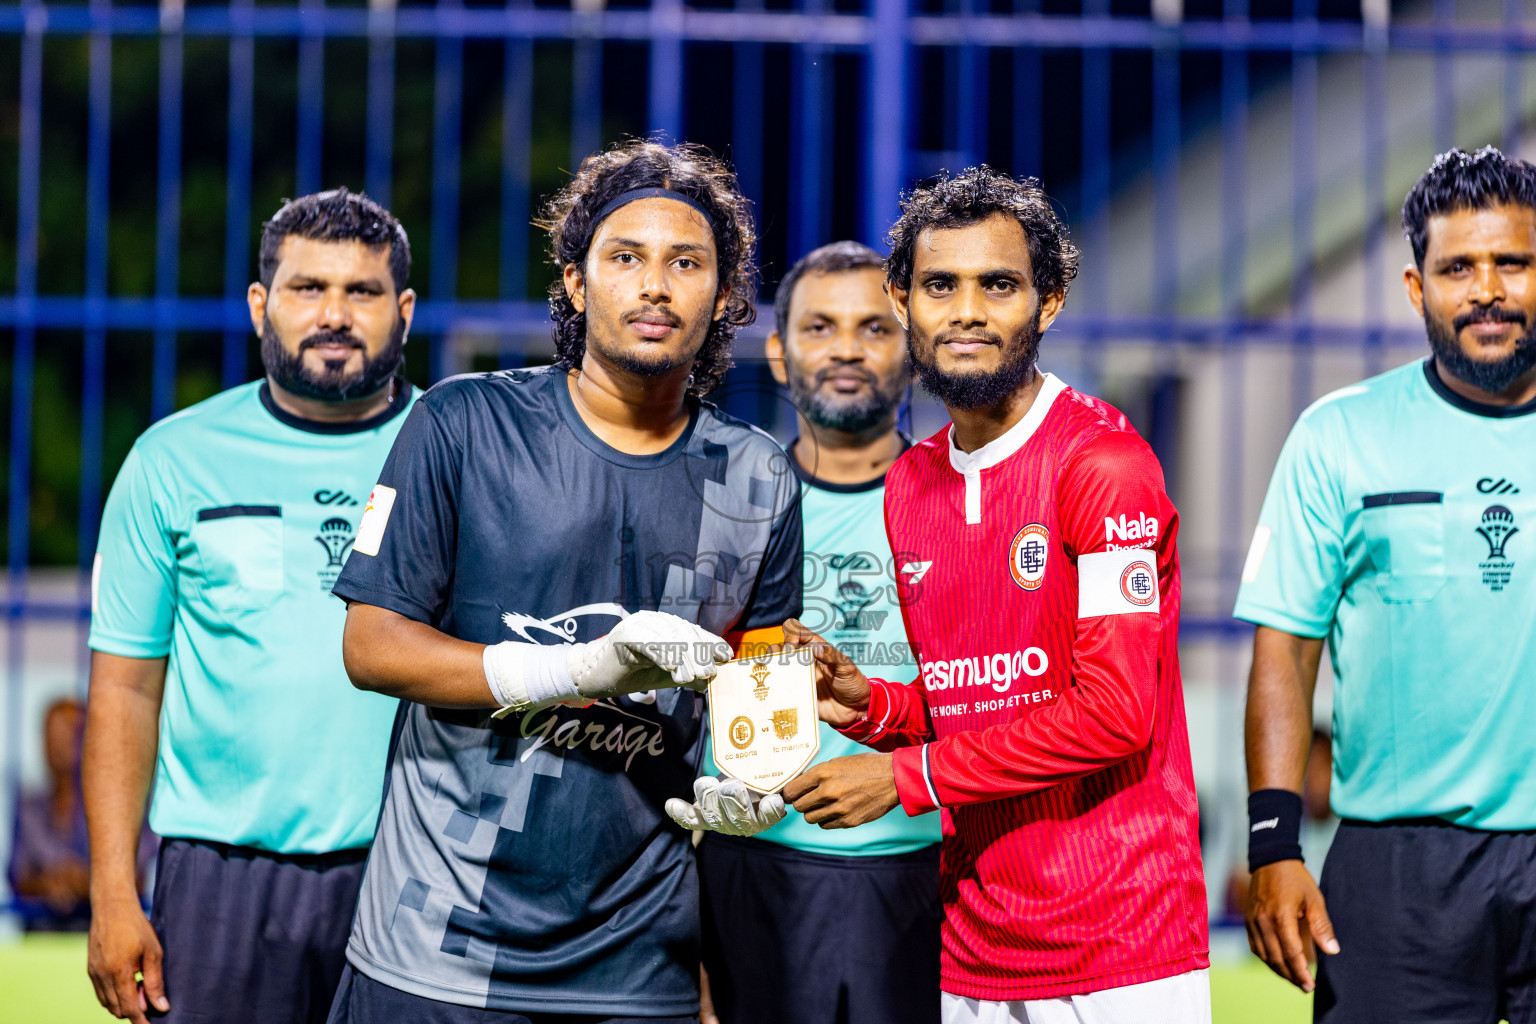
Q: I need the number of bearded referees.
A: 3